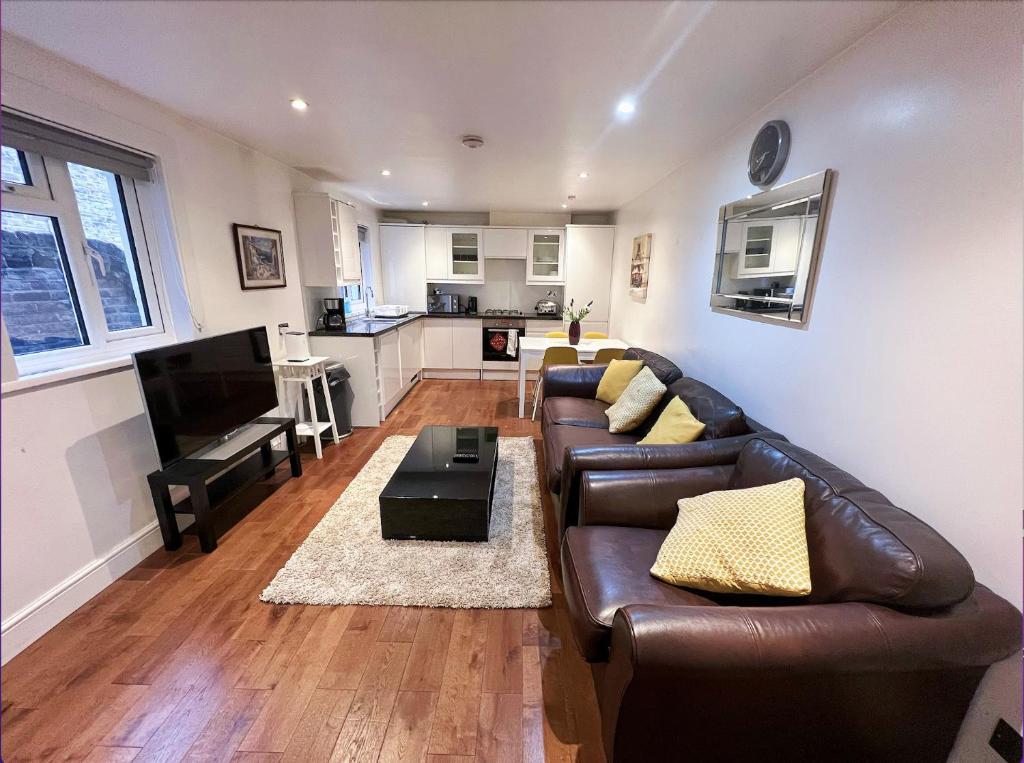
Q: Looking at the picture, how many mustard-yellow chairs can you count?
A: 4